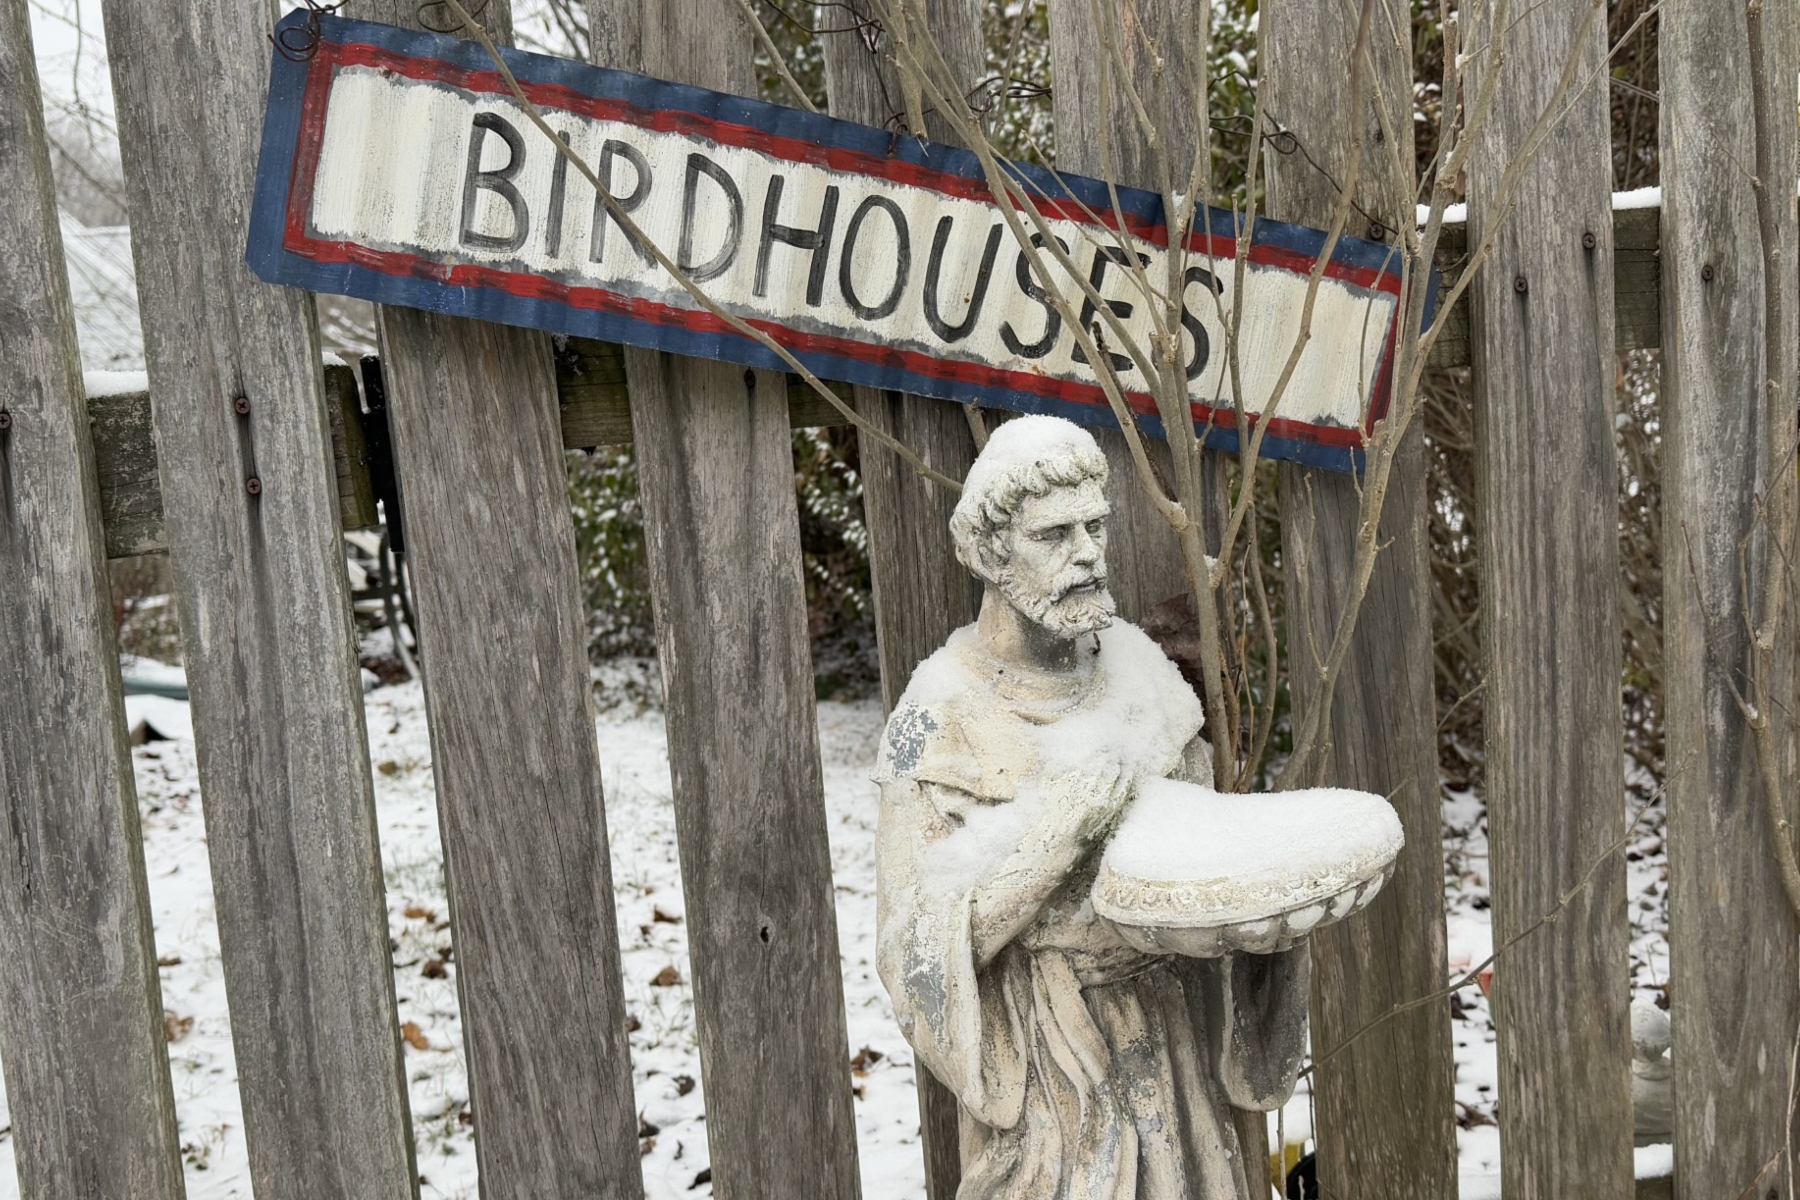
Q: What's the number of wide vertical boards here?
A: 9